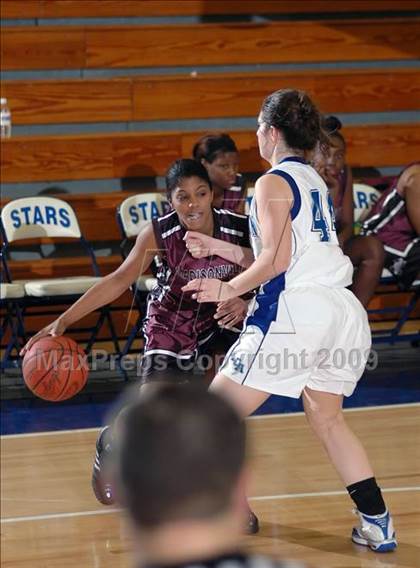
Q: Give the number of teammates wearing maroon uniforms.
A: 4